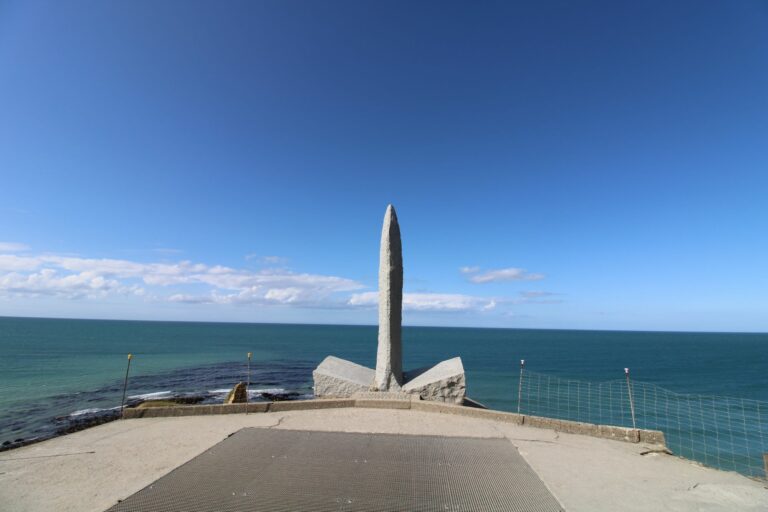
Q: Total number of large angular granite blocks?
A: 2